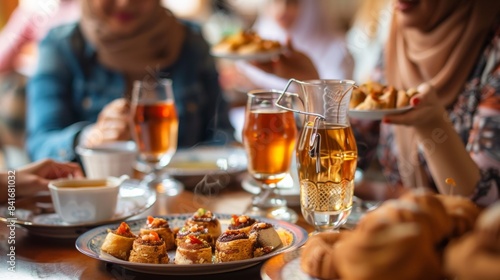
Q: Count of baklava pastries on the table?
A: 9